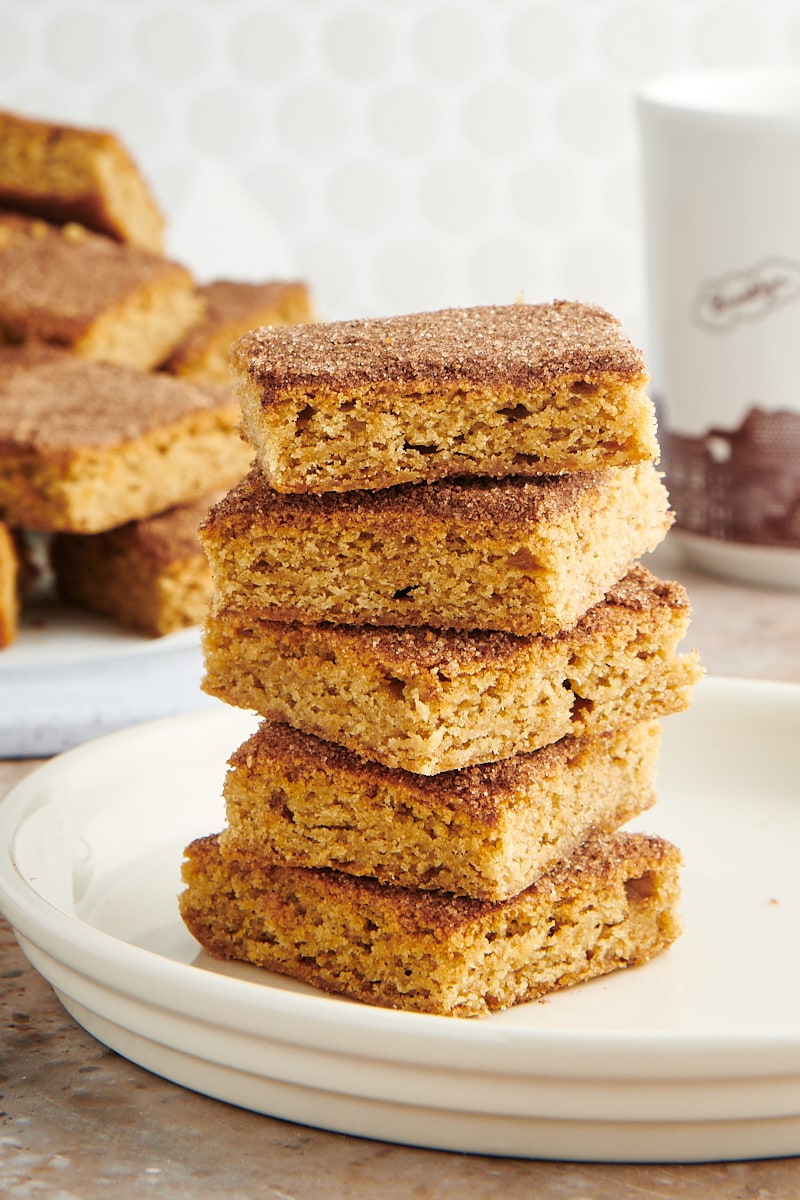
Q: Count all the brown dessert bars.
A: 11